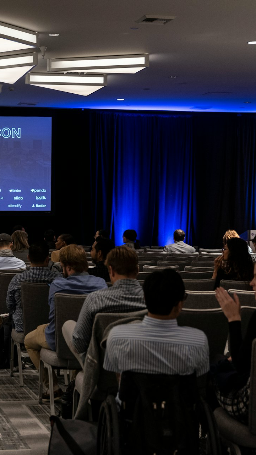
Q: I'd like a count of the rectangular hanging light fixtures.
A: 4